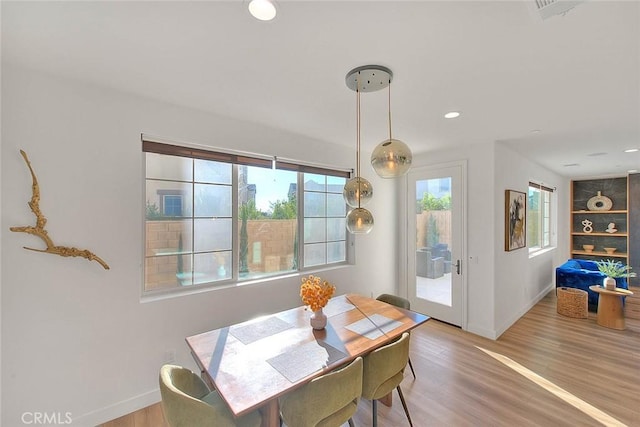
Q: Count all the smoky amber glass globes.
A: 3